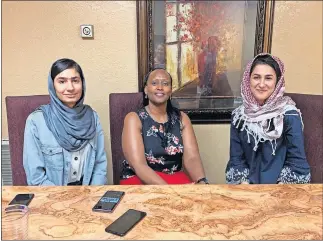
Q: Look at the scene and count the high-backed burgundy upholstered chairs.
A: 3